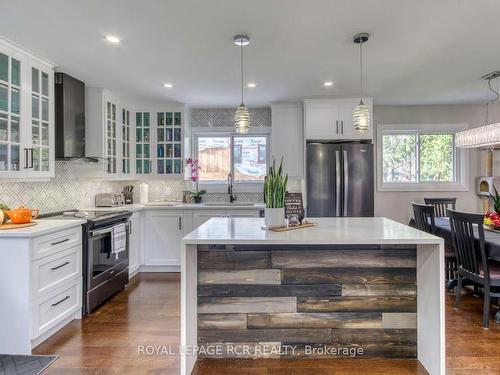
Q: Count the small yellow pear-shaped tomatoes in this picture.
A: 0